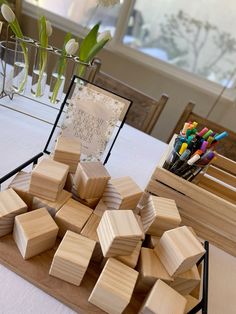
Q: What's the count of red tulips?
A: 0